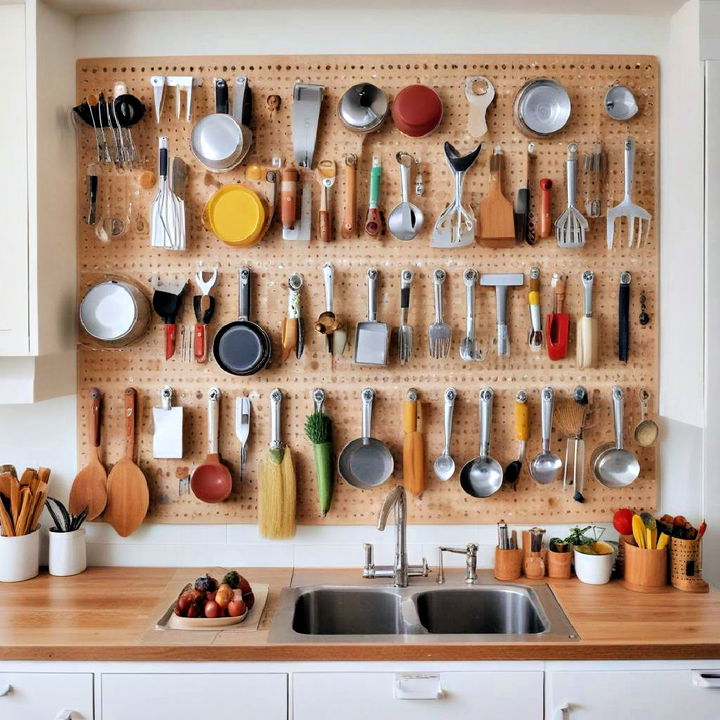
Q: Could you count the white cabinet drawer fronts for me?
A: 4